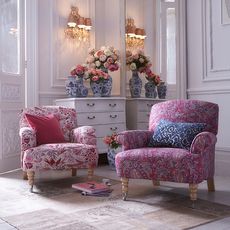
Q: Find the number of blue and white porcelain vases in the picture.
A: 7